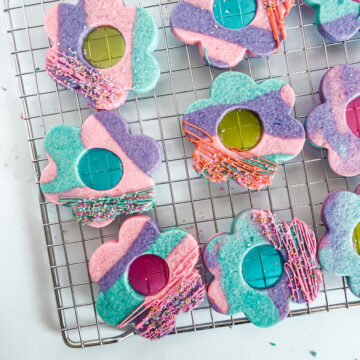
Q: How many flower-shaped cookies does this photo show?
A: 9